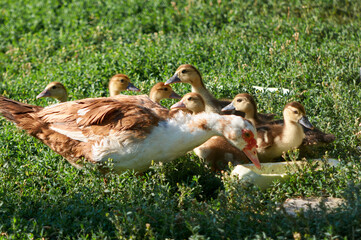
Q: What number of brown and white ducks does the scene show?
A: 1